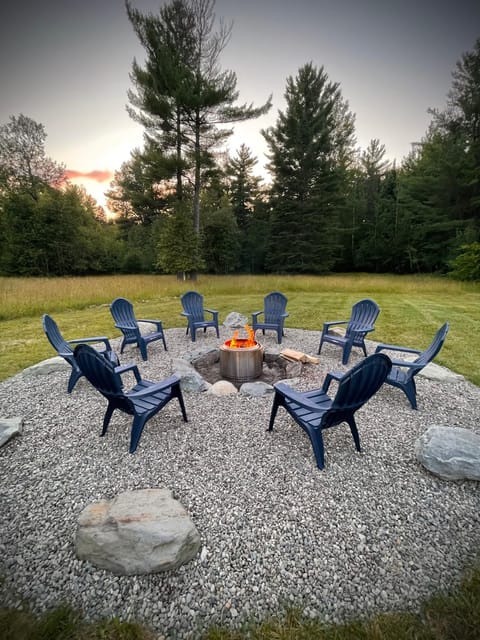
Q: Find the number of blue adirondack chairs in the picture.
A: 8